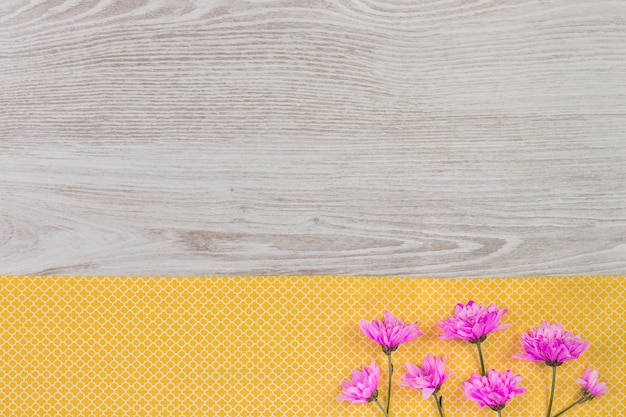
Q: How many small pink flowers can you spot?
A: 7